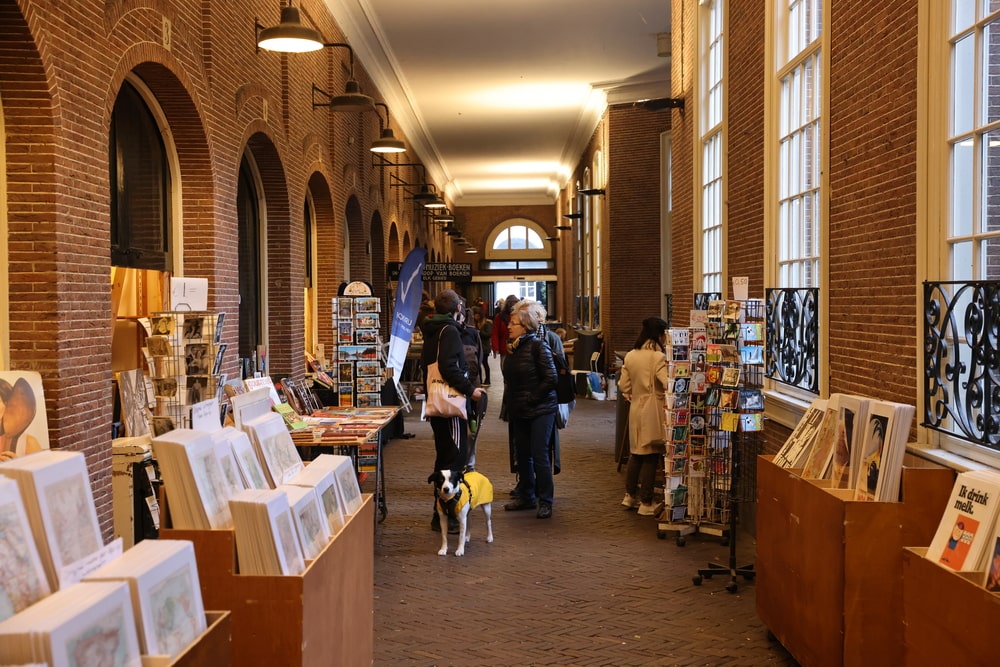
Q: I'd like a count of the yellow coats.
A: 1